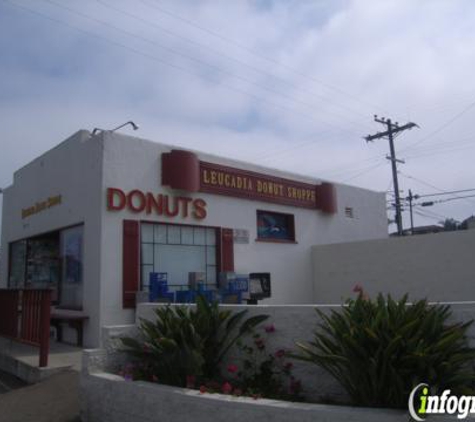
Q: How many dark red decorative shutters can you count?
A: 2